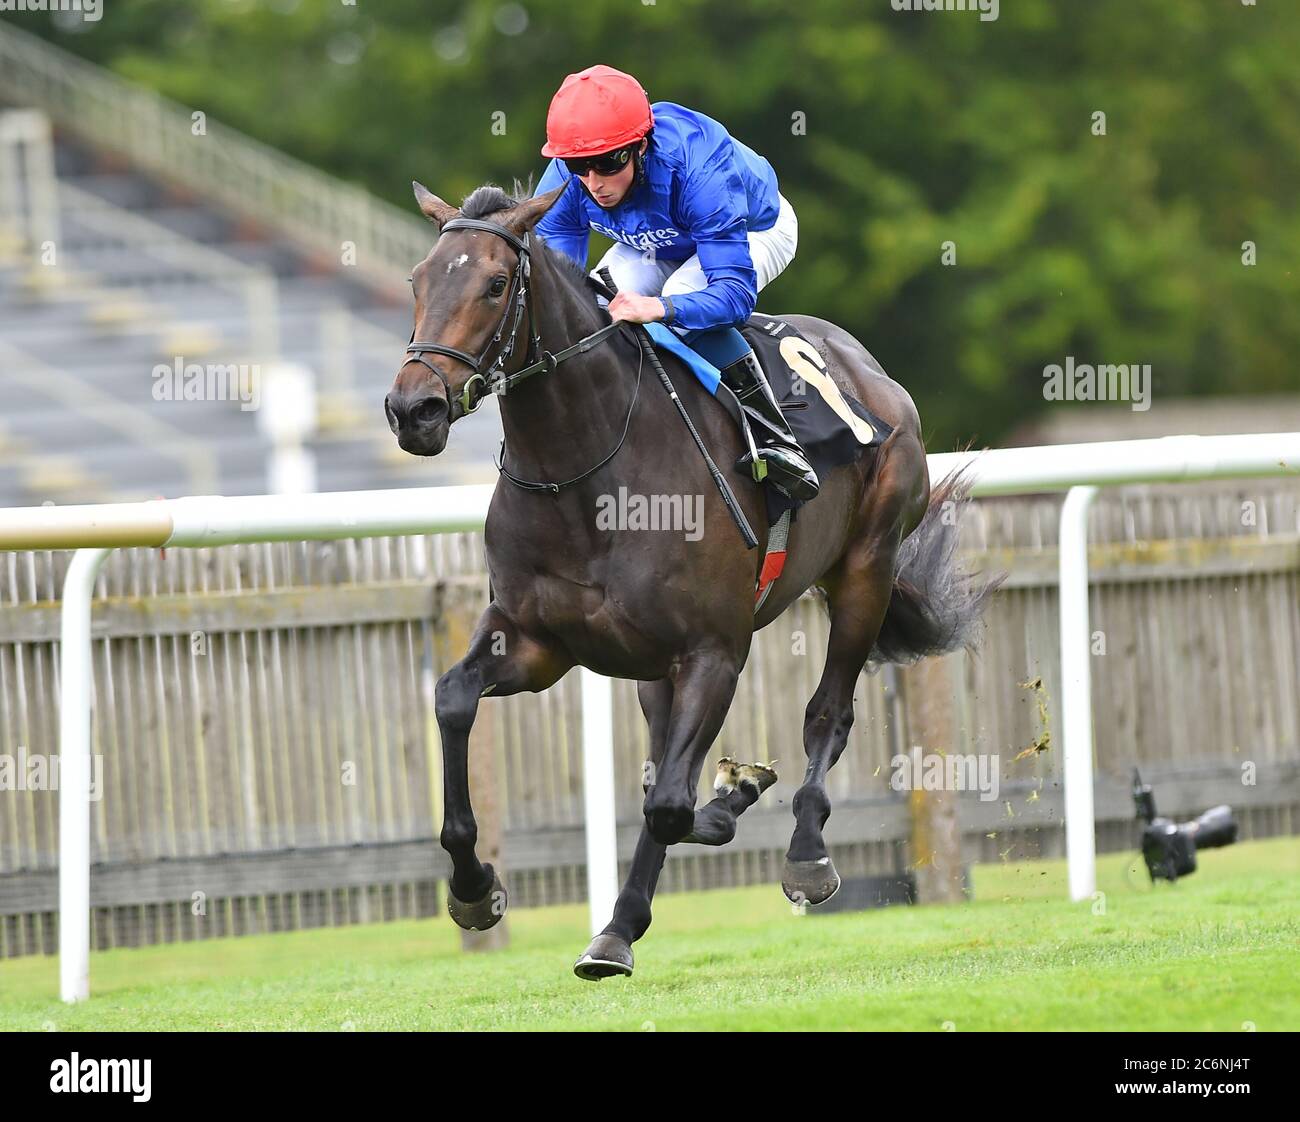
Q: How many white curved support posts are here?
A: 3